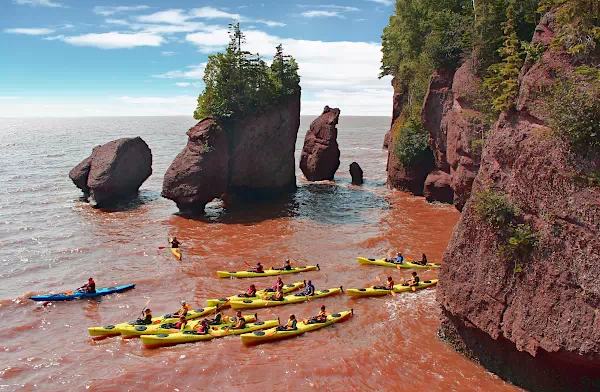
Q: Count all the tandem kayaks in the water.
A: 9